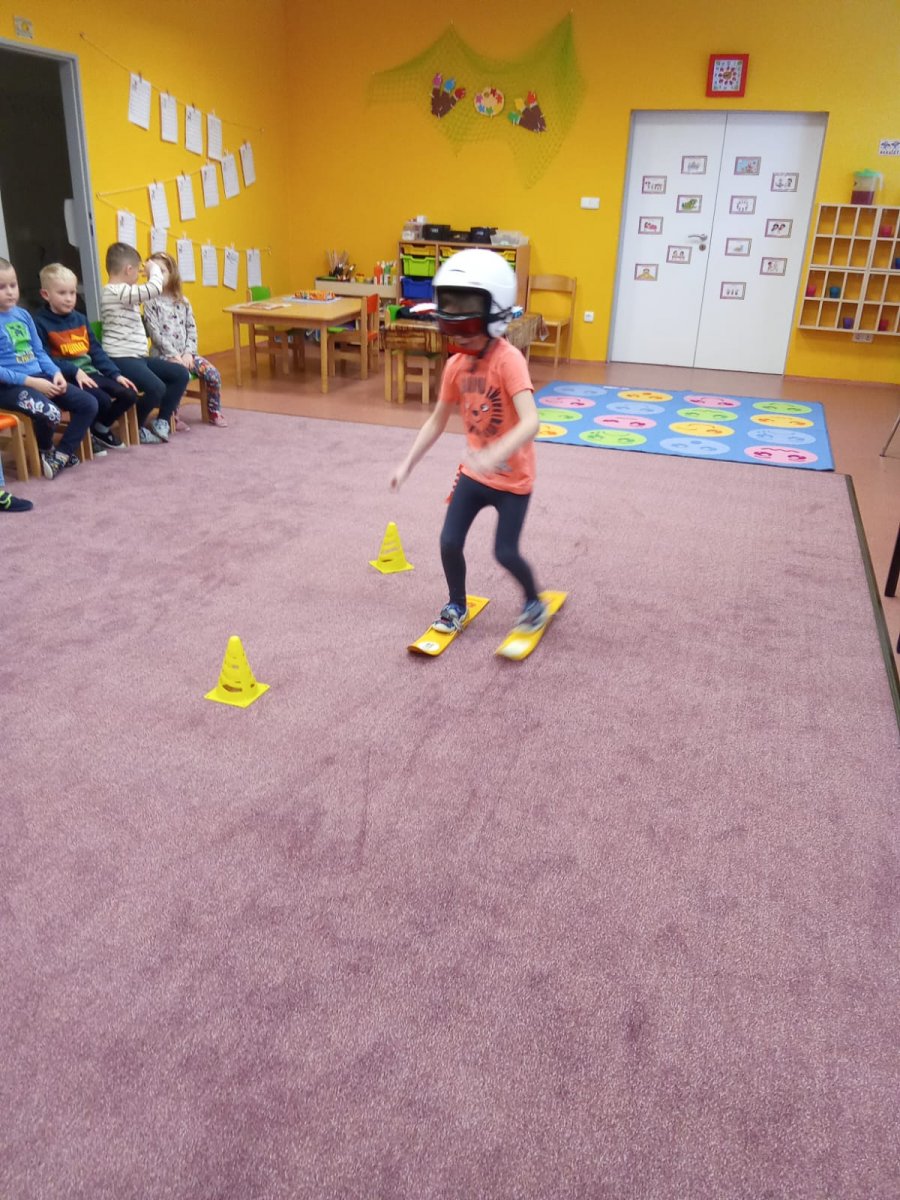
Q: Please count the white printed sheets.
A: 15